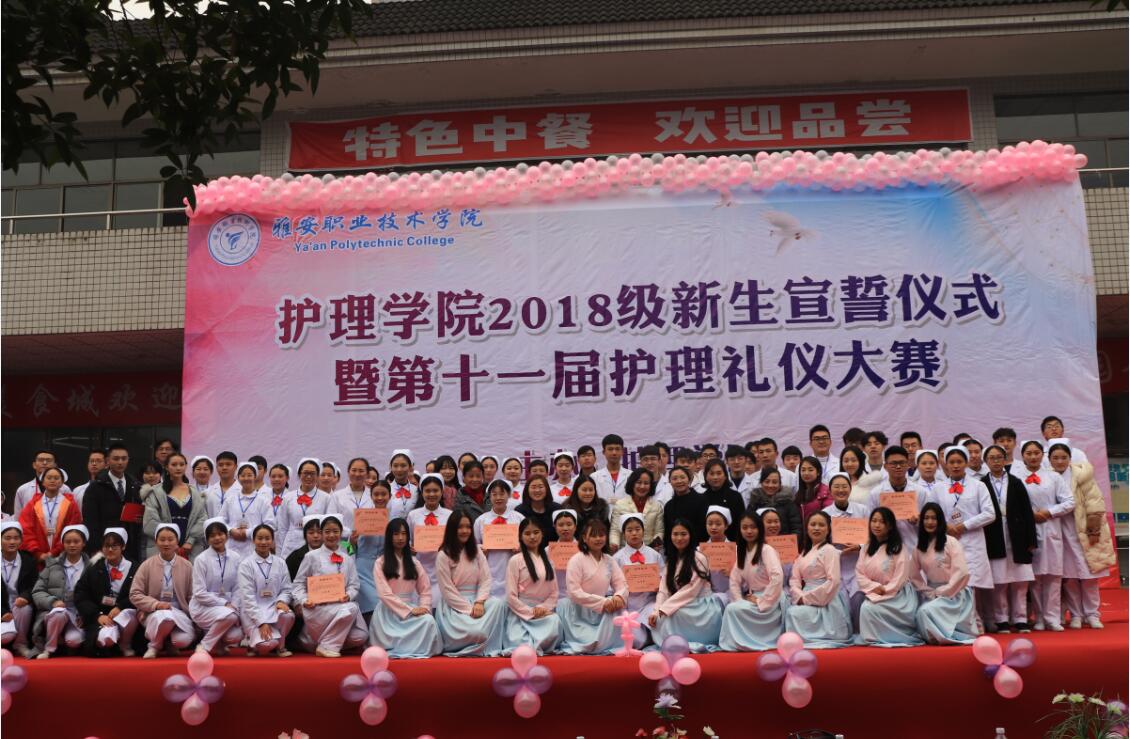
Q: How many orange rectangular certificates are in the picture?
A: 10